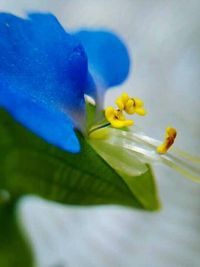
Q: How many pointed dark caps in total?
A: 0